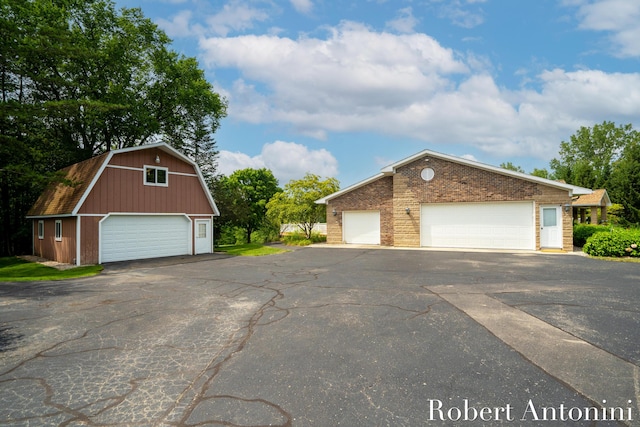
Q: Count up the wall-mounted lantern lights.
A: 3